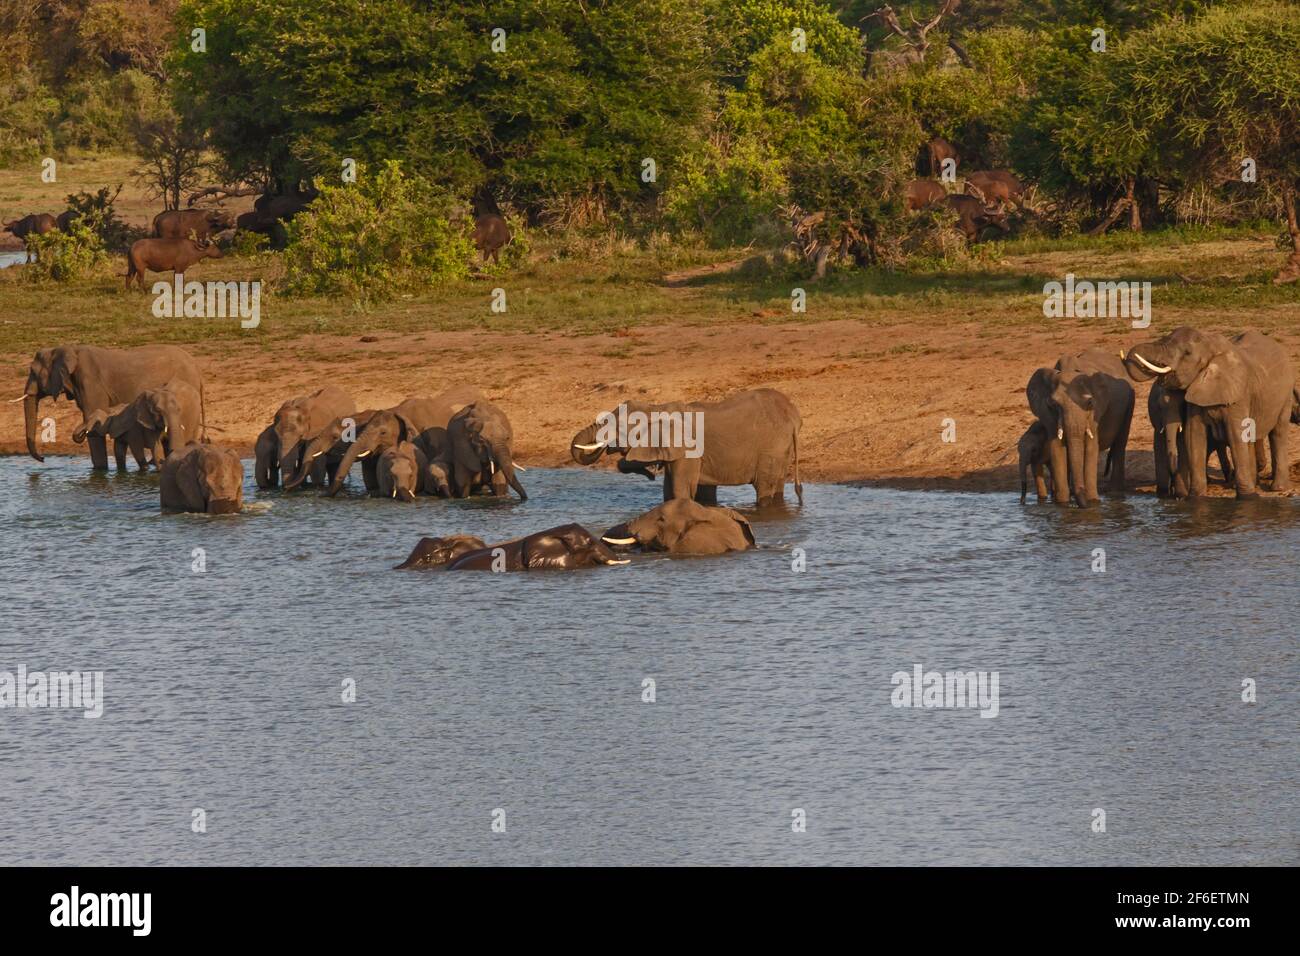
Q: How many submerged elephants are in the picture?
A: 3